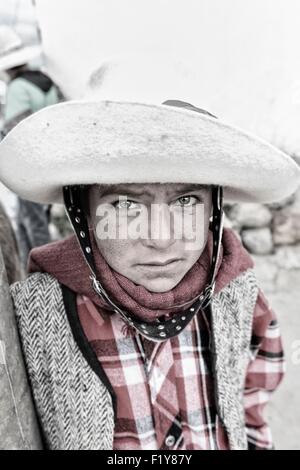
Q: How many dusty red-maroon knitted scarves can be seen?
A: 1